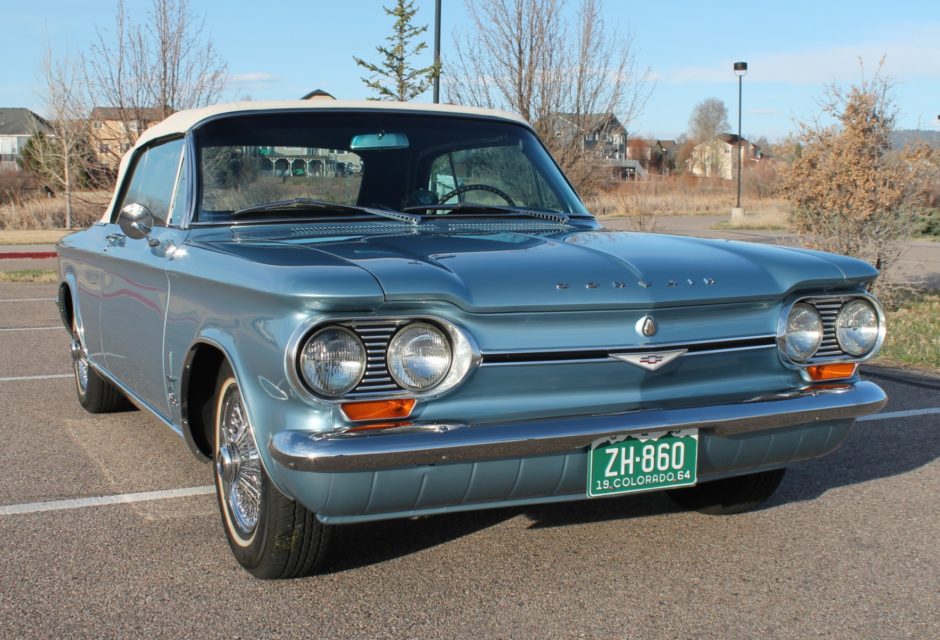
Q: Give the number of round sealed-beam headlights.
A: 4